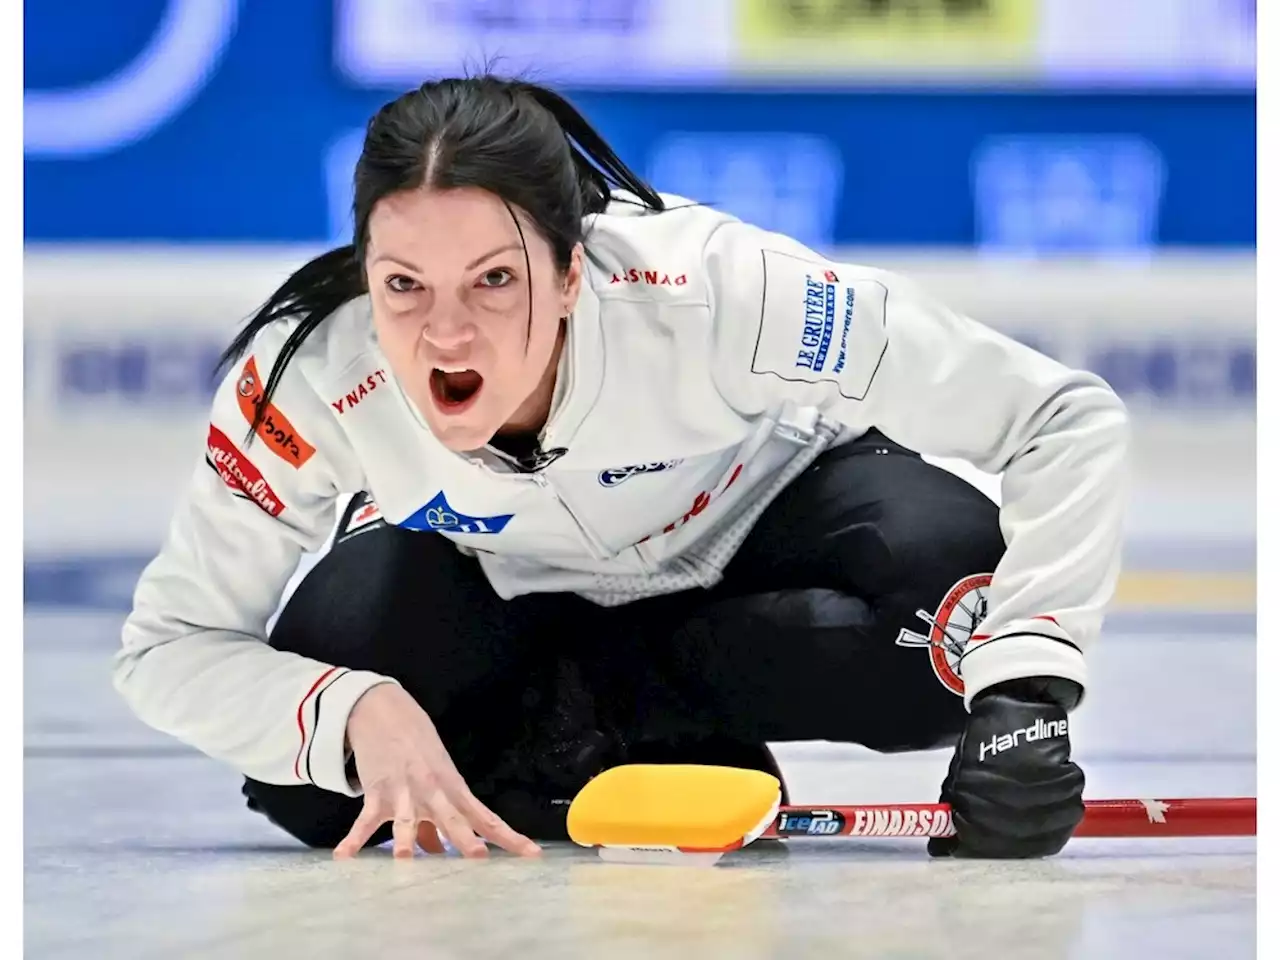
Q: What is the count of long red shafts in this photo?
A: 1